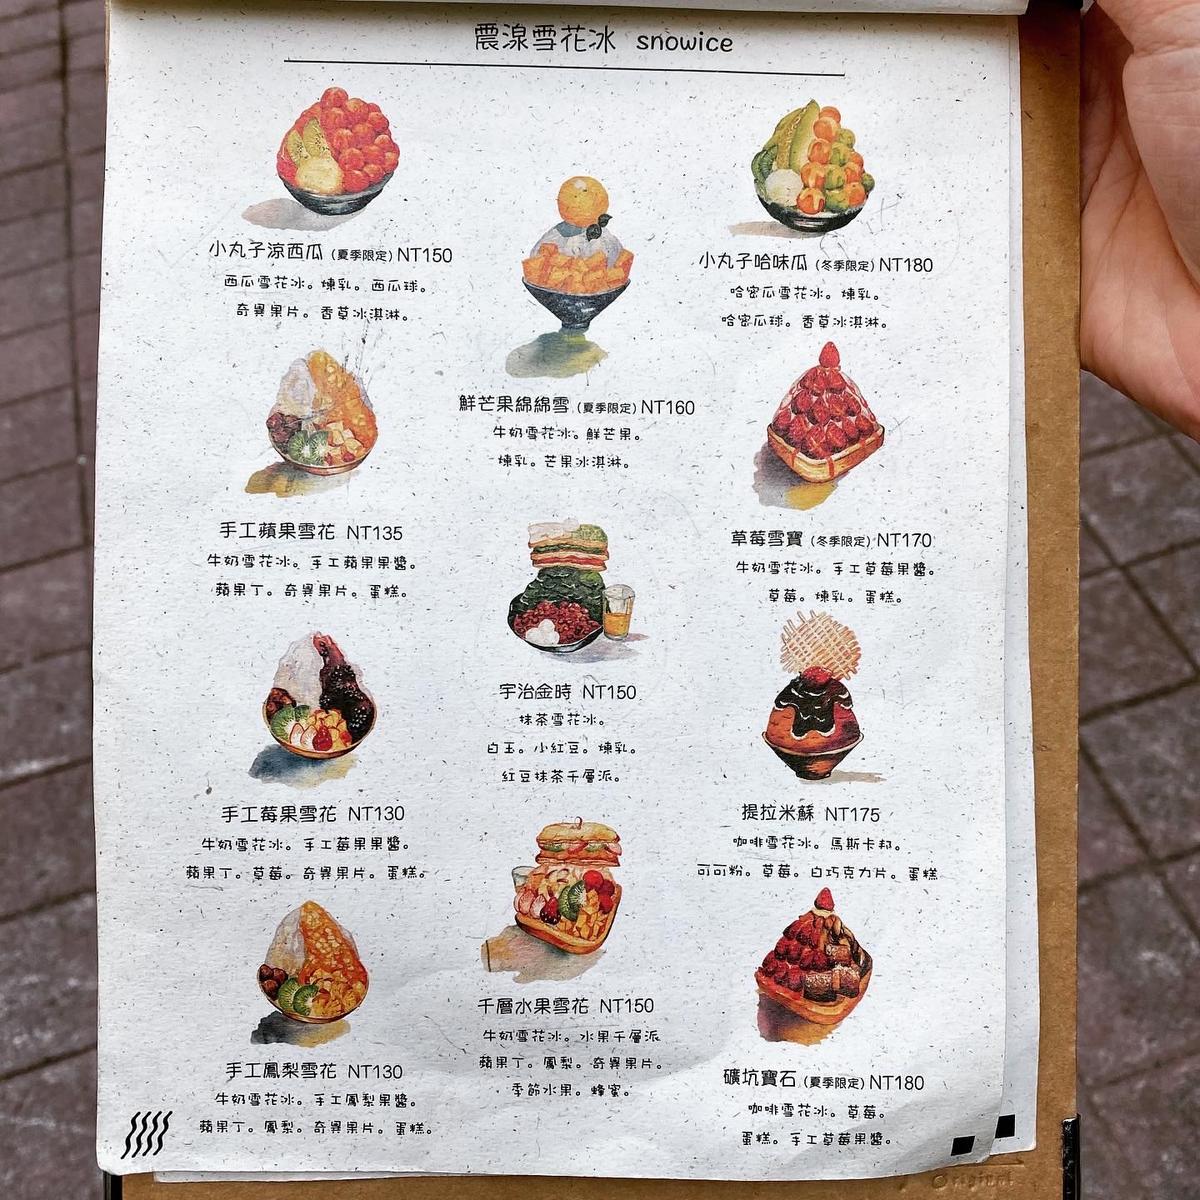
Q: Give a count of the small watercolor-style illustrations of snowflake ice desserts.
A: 11